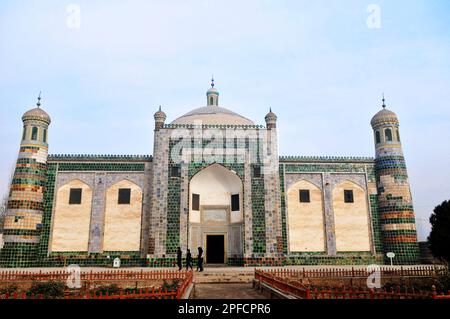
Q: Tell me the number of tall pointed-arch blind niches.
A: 4